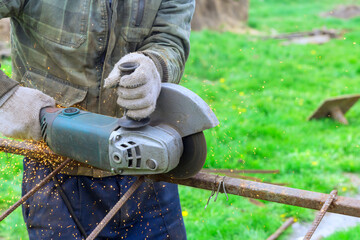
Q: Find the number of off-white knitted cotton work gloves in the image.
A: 2